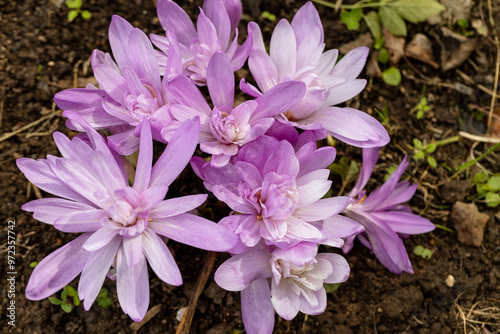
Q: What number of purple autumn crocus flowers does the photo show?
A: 8